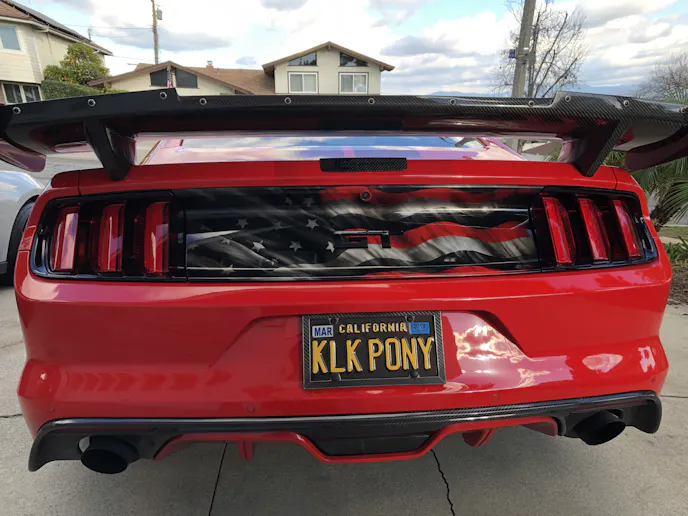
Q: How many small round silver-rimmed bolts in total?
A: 11